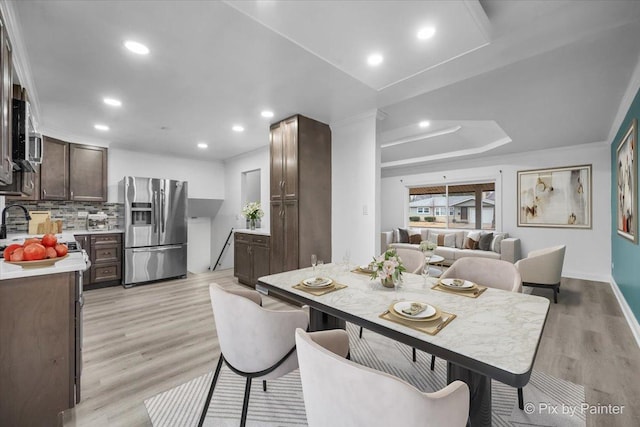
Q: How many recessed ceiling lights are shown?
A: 9